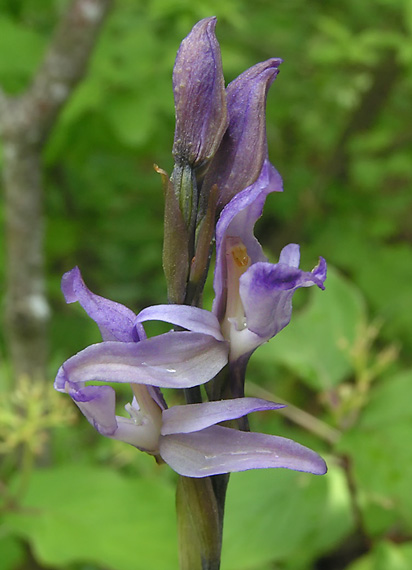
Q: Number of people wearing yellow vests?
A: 0